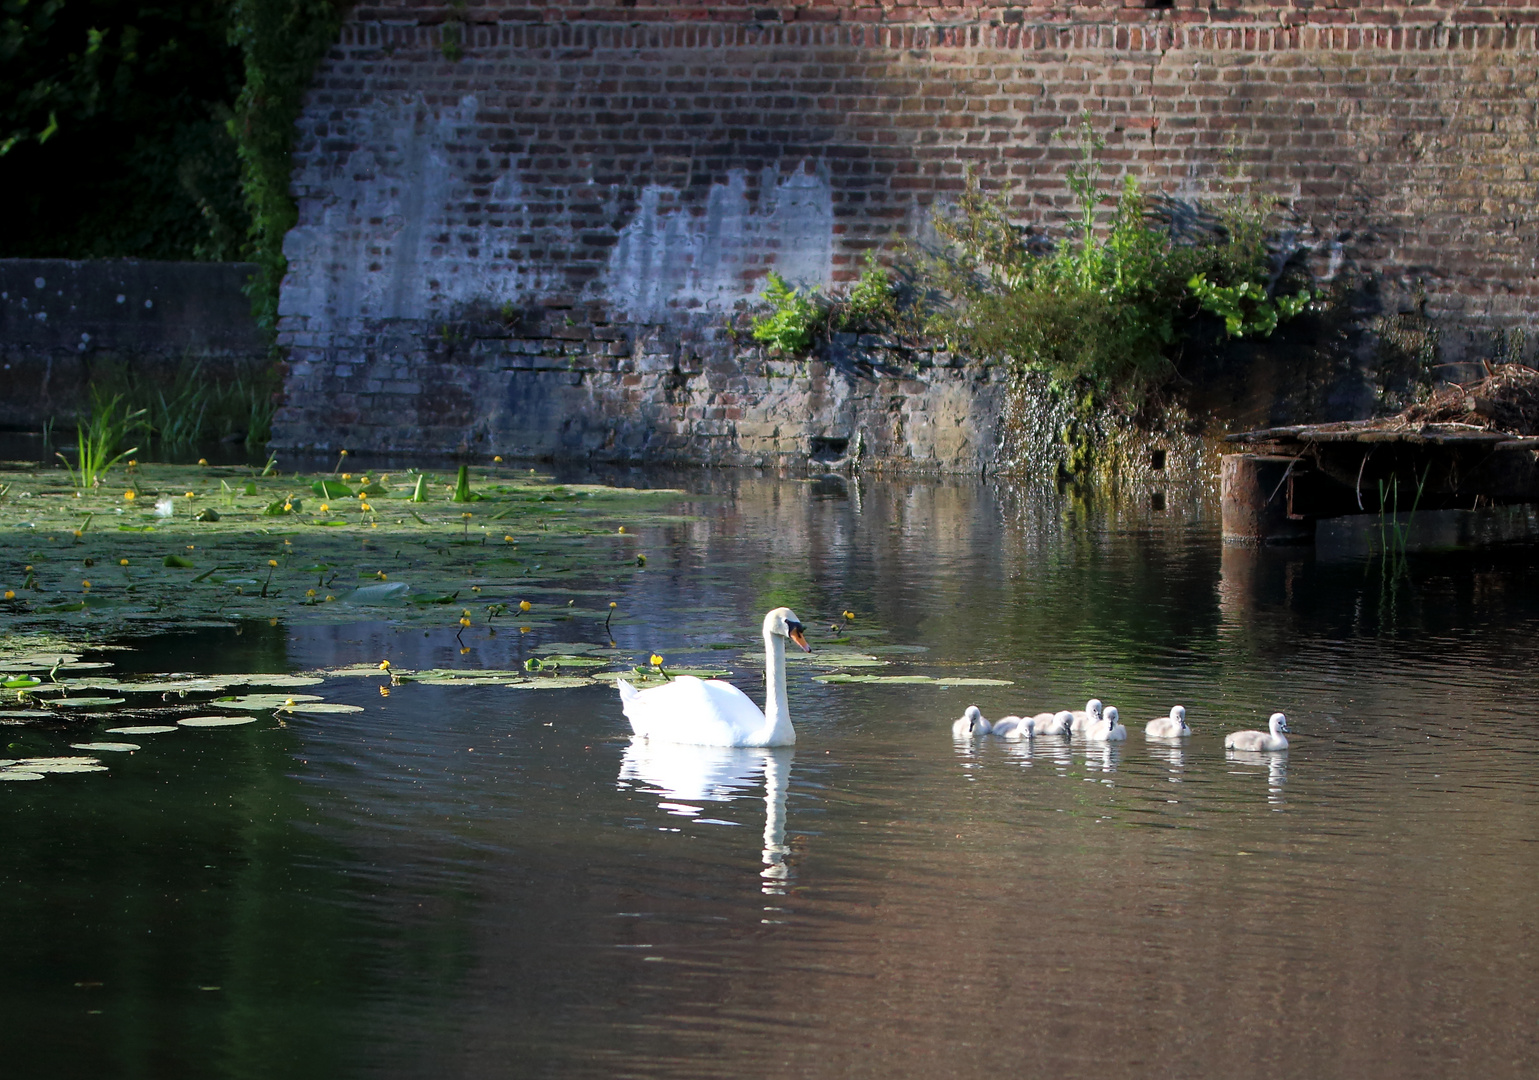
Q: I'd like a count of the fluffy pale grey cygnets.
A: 7